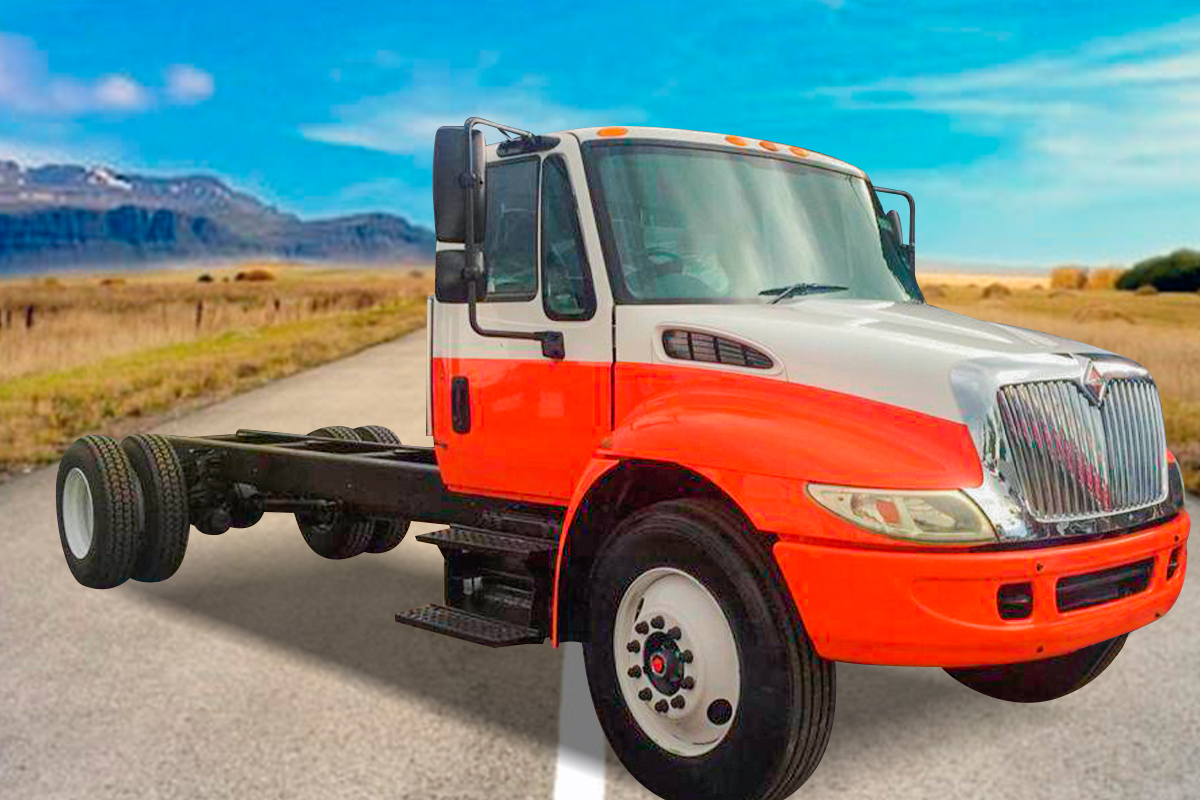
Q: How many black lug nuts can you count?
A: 10